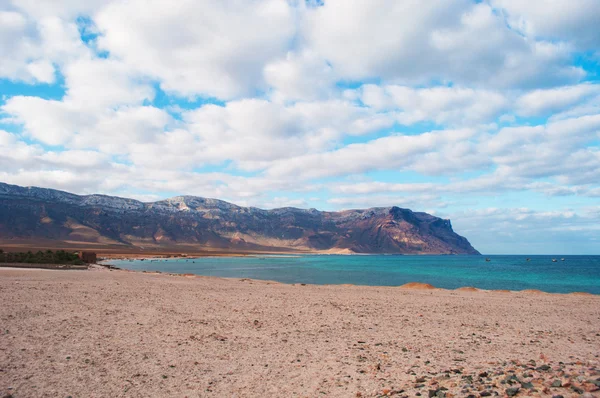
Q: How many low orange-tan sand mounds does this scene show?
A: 5